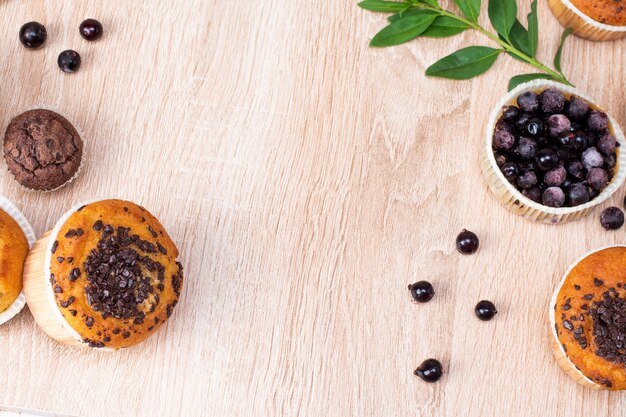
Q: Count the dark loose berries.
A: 8